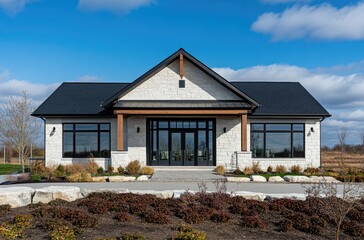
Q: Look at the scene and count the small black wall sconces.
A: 4